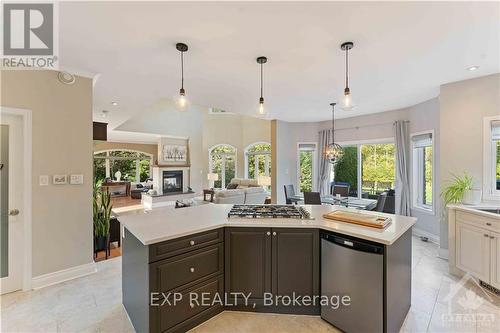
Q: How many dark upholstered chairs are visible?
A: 4